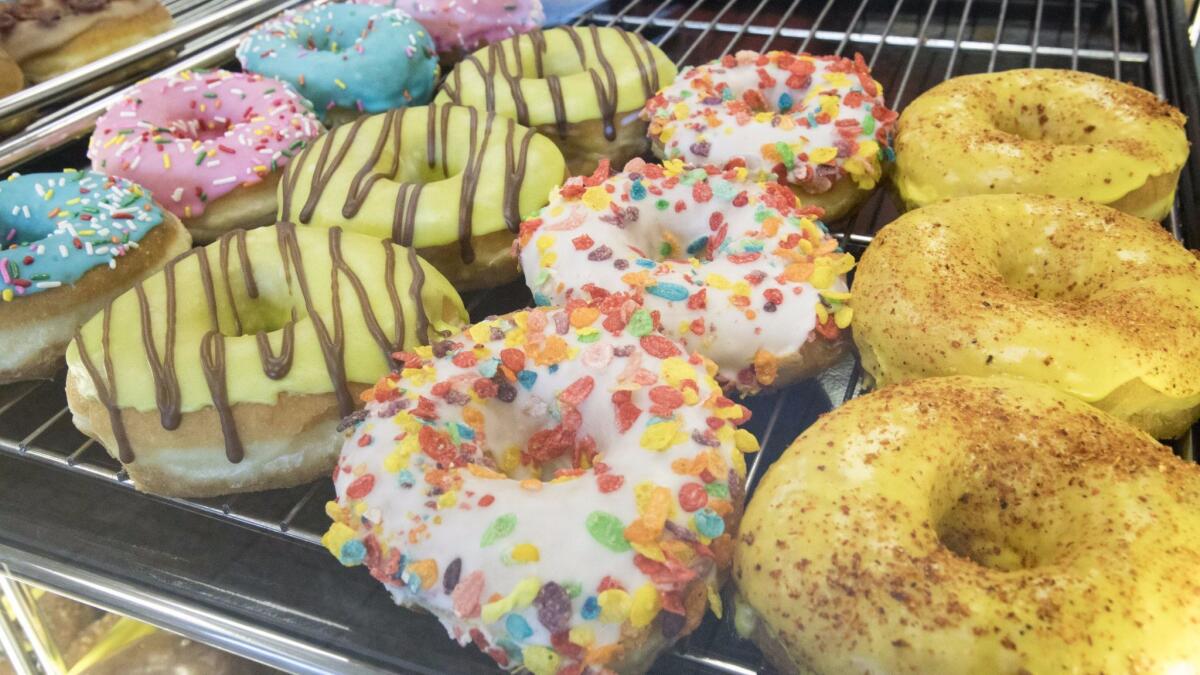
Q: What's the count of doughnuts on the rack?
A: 13